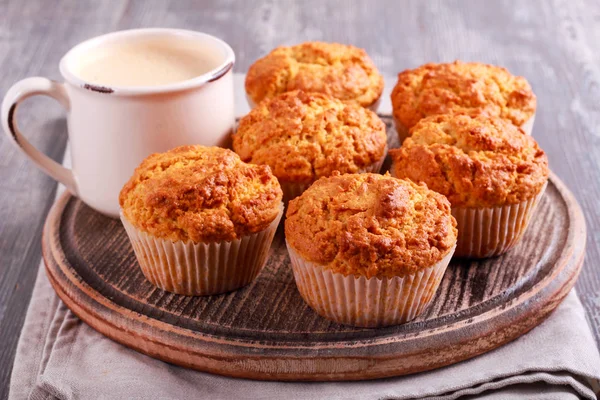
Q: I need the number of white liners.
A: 6